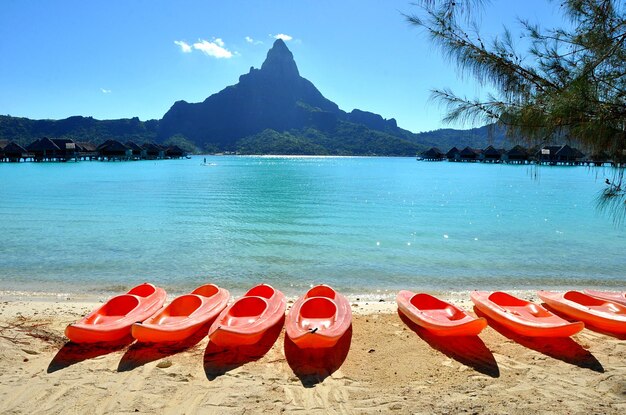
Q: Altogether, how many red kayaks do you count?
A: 8